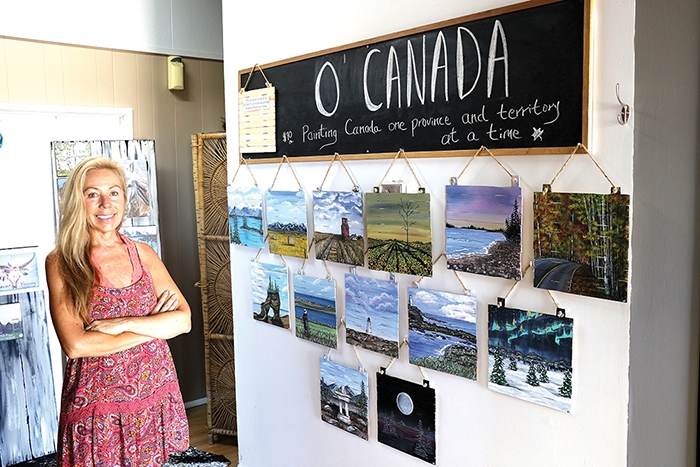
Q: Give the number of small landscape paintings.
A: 13